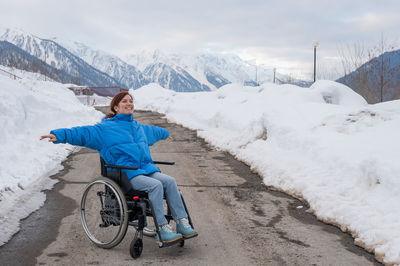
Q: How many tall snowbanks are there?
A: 2